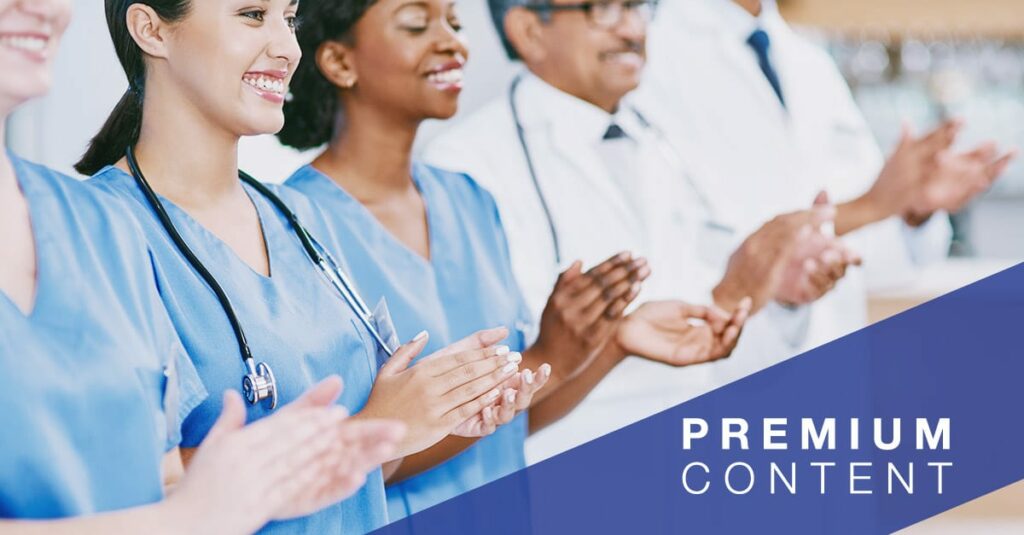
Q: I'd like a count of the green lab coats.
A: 0